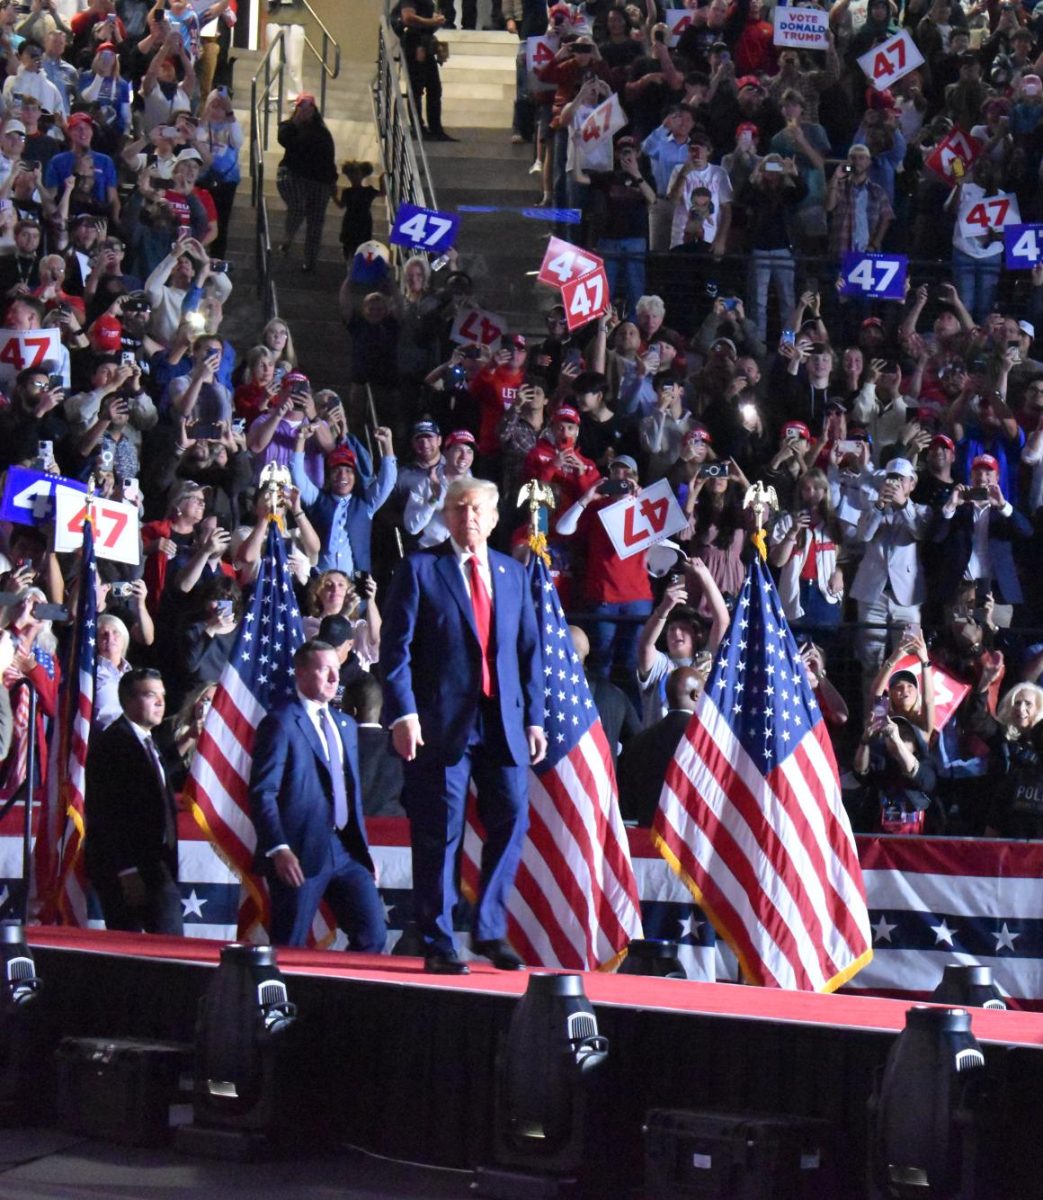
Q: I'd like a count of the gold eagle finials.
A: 4